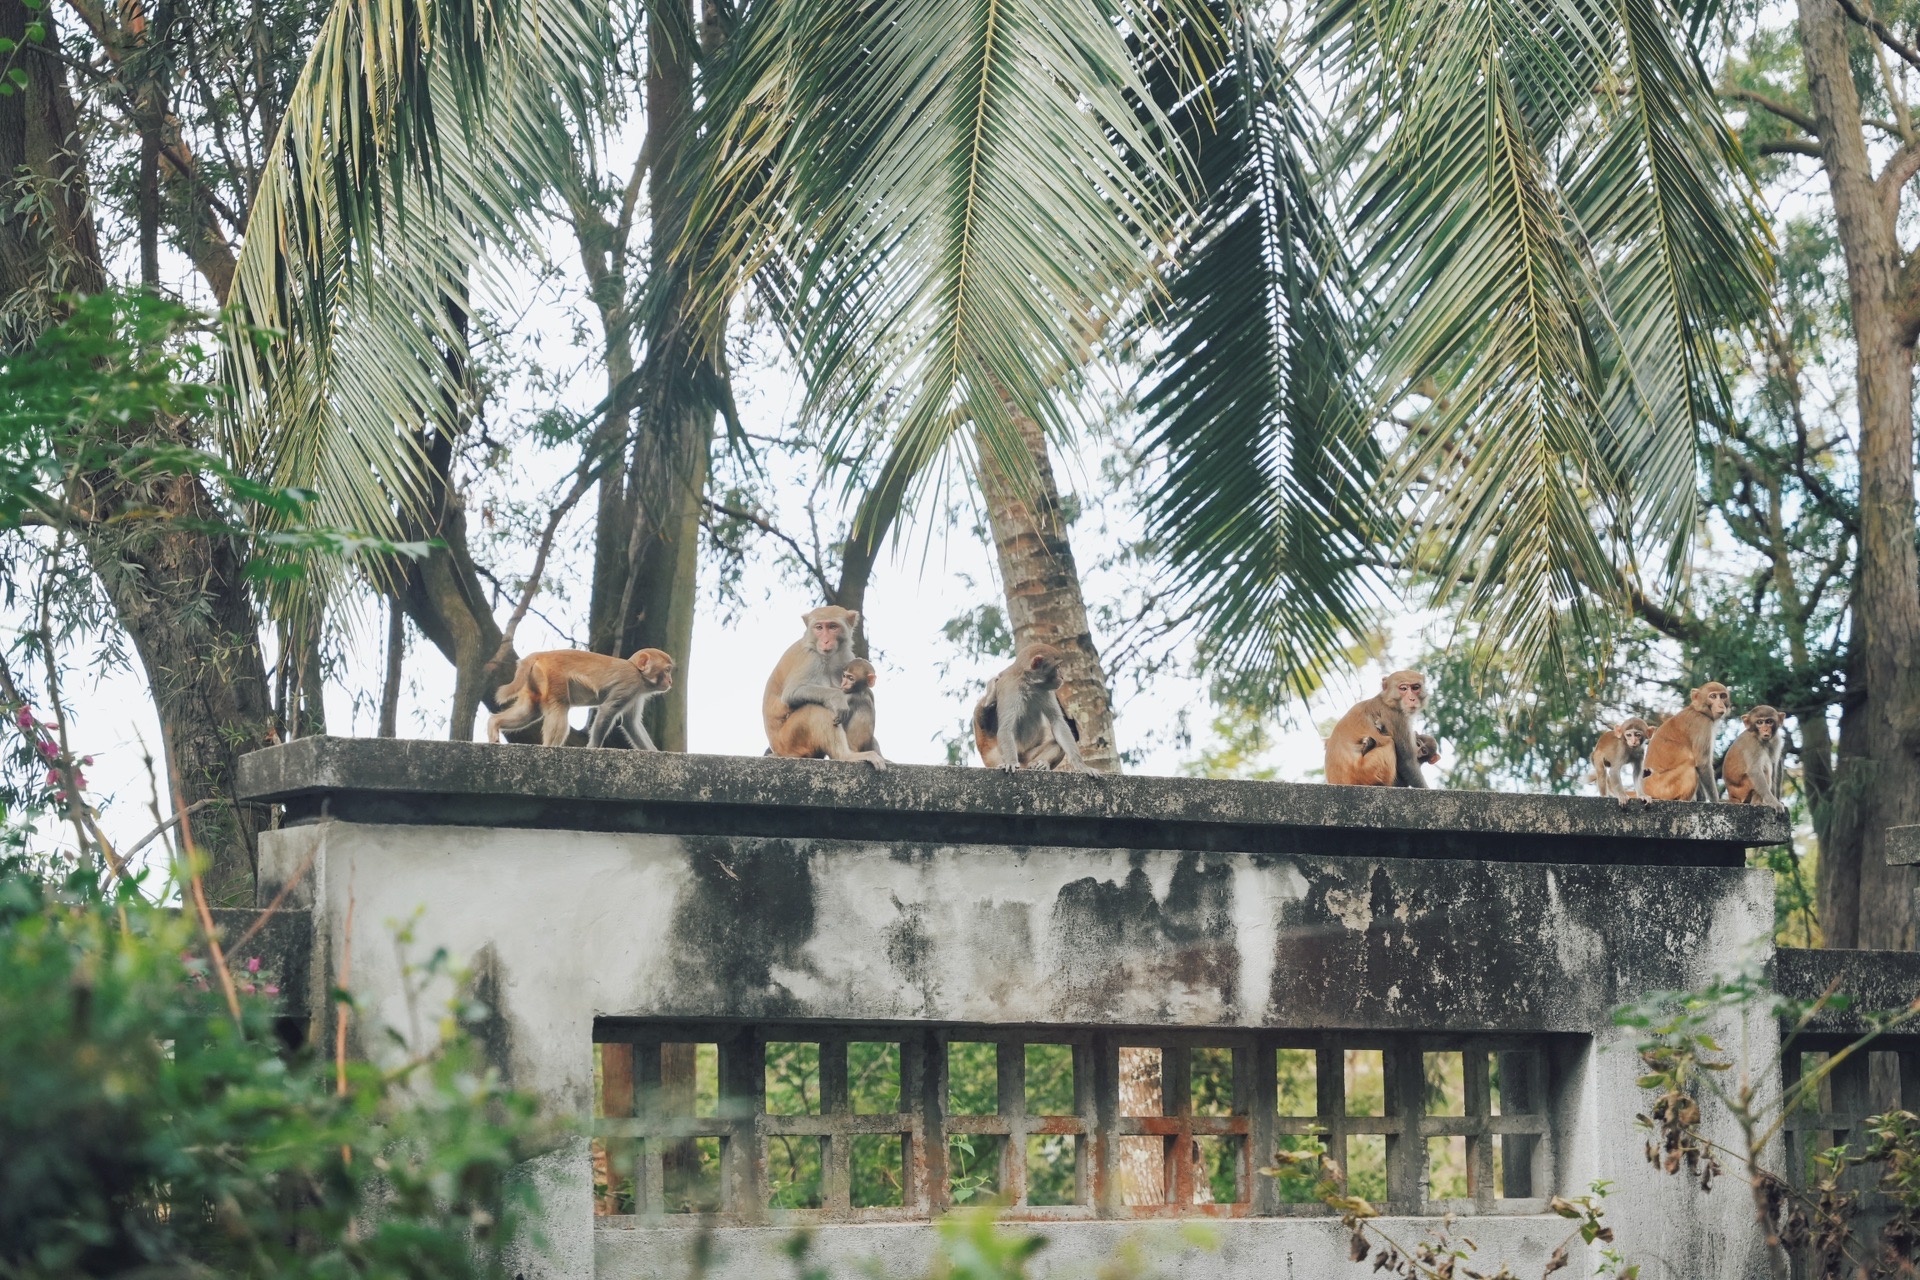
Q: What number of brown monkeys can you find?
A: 9